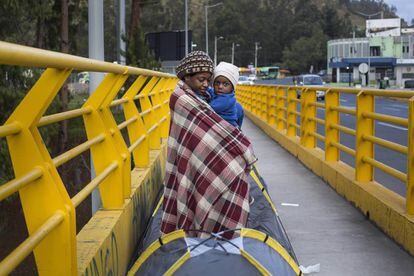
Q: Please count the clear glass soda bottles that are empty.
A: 0